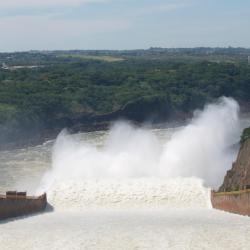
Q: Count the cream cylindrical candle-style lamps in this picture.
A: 0